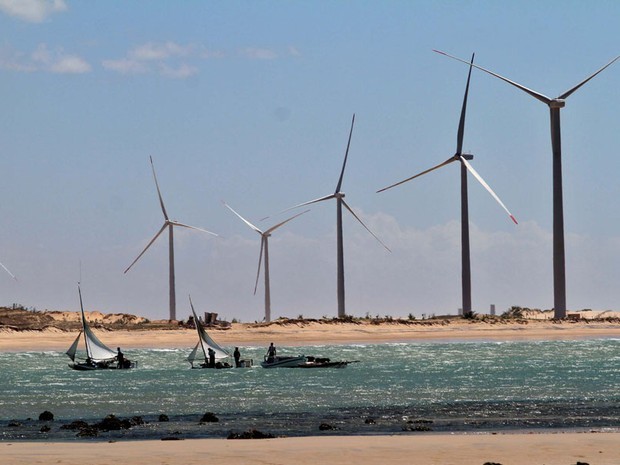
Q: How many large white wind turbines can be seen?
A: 5